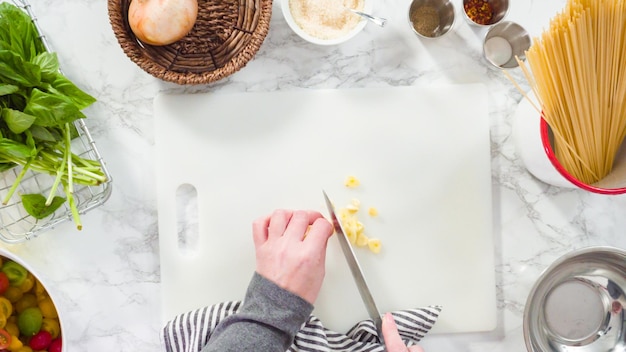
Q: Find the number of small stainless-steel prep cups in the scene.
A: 3